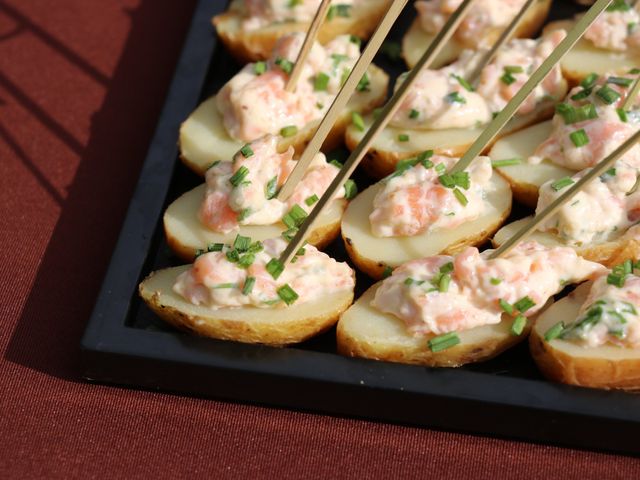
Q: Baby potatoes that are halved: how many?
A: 12